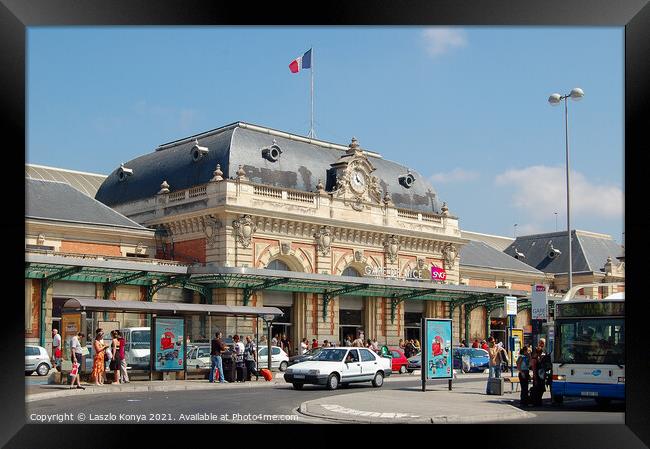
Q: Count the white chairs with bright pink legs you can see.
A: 0